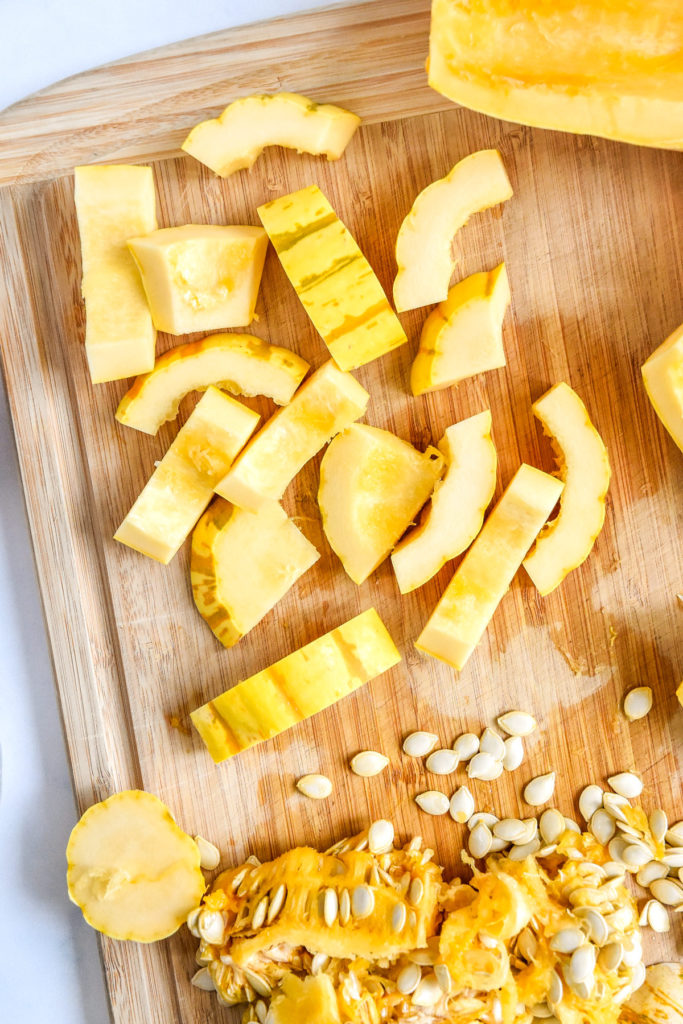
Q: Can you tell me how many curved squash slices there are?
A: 5